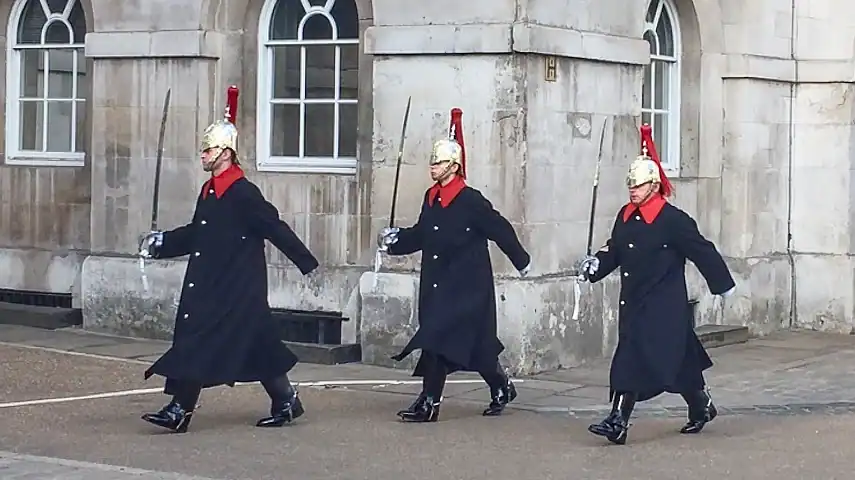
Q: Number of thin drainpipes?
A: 1